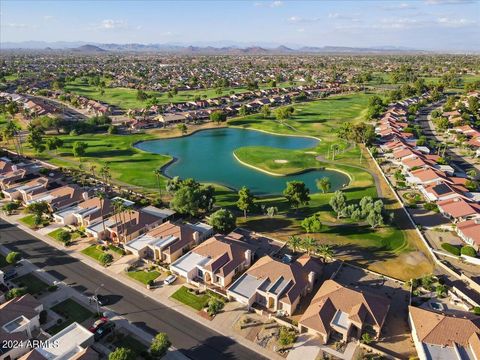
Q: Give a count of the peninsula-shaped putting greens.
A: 1